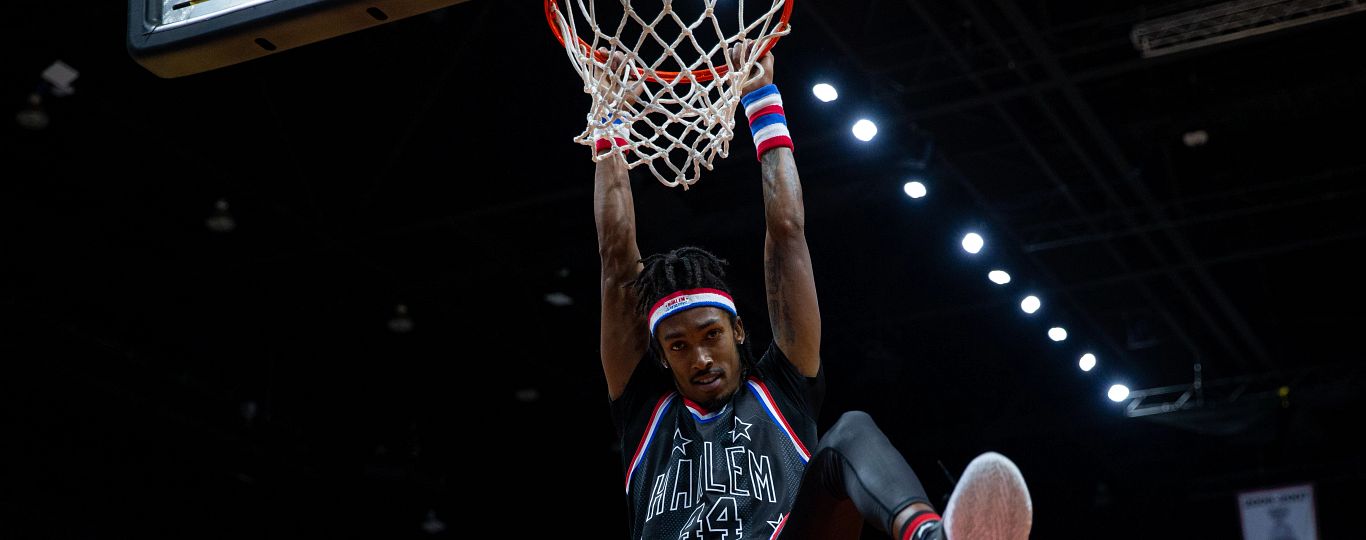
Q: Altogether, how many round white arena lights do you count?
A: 9